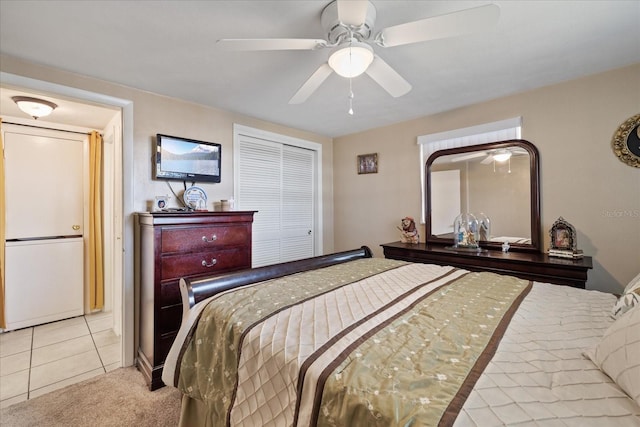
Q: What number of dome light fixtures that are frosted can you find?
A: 2